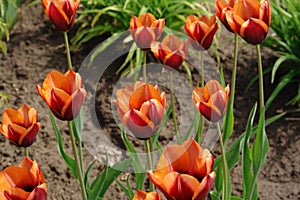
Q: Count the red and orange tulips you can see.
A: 13